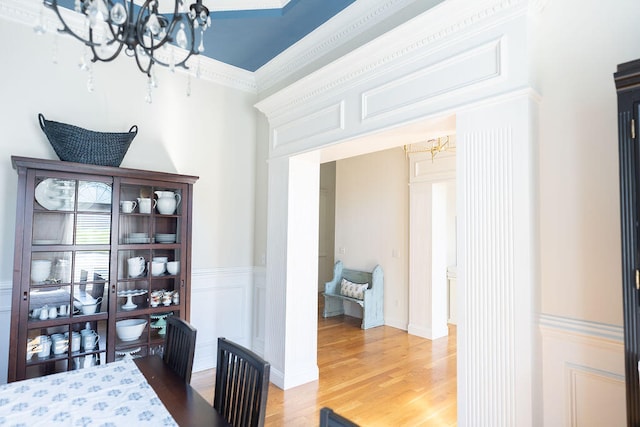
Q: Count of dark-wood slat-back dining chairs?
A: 3